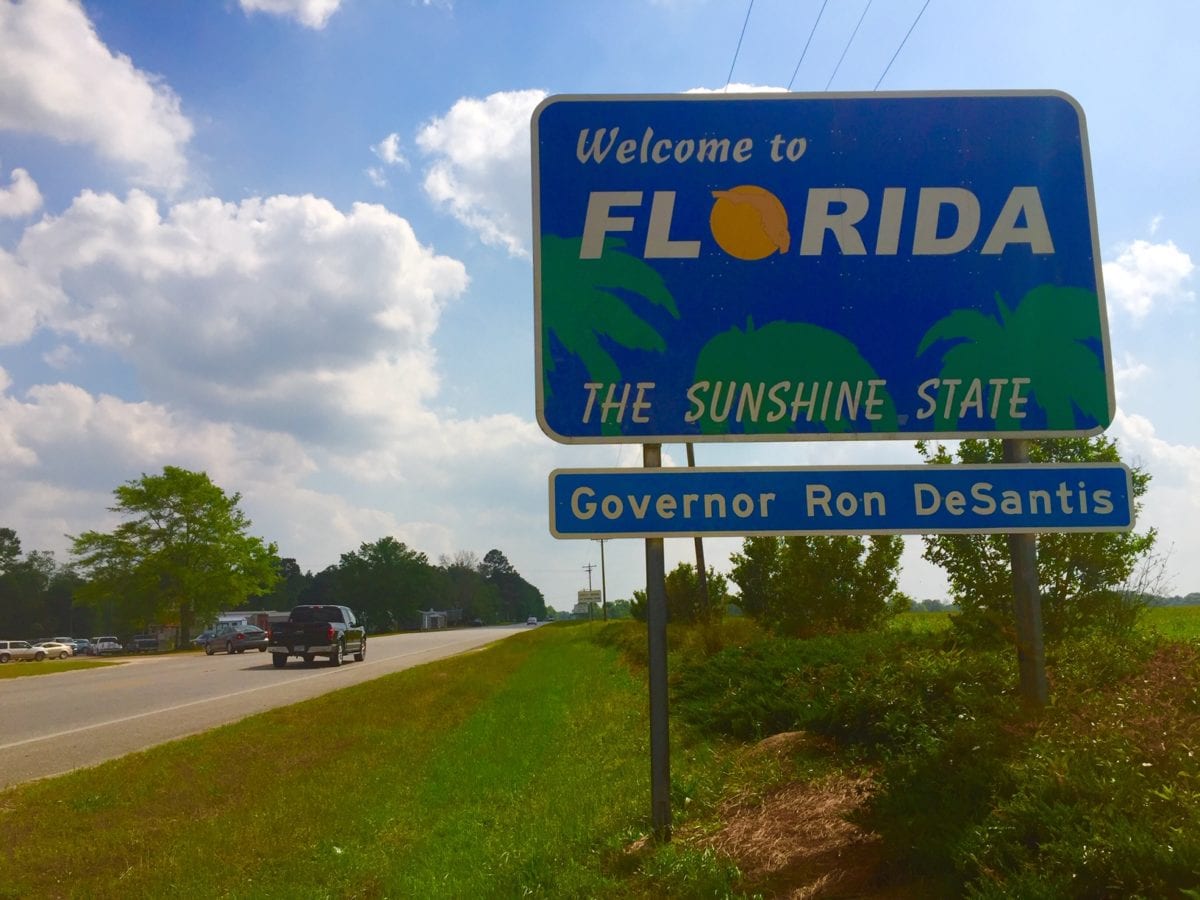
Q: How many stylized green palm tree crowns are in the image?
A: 3